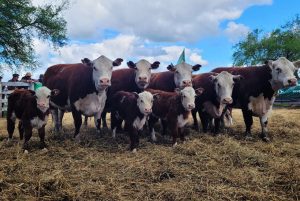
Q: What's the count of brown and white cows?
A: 8